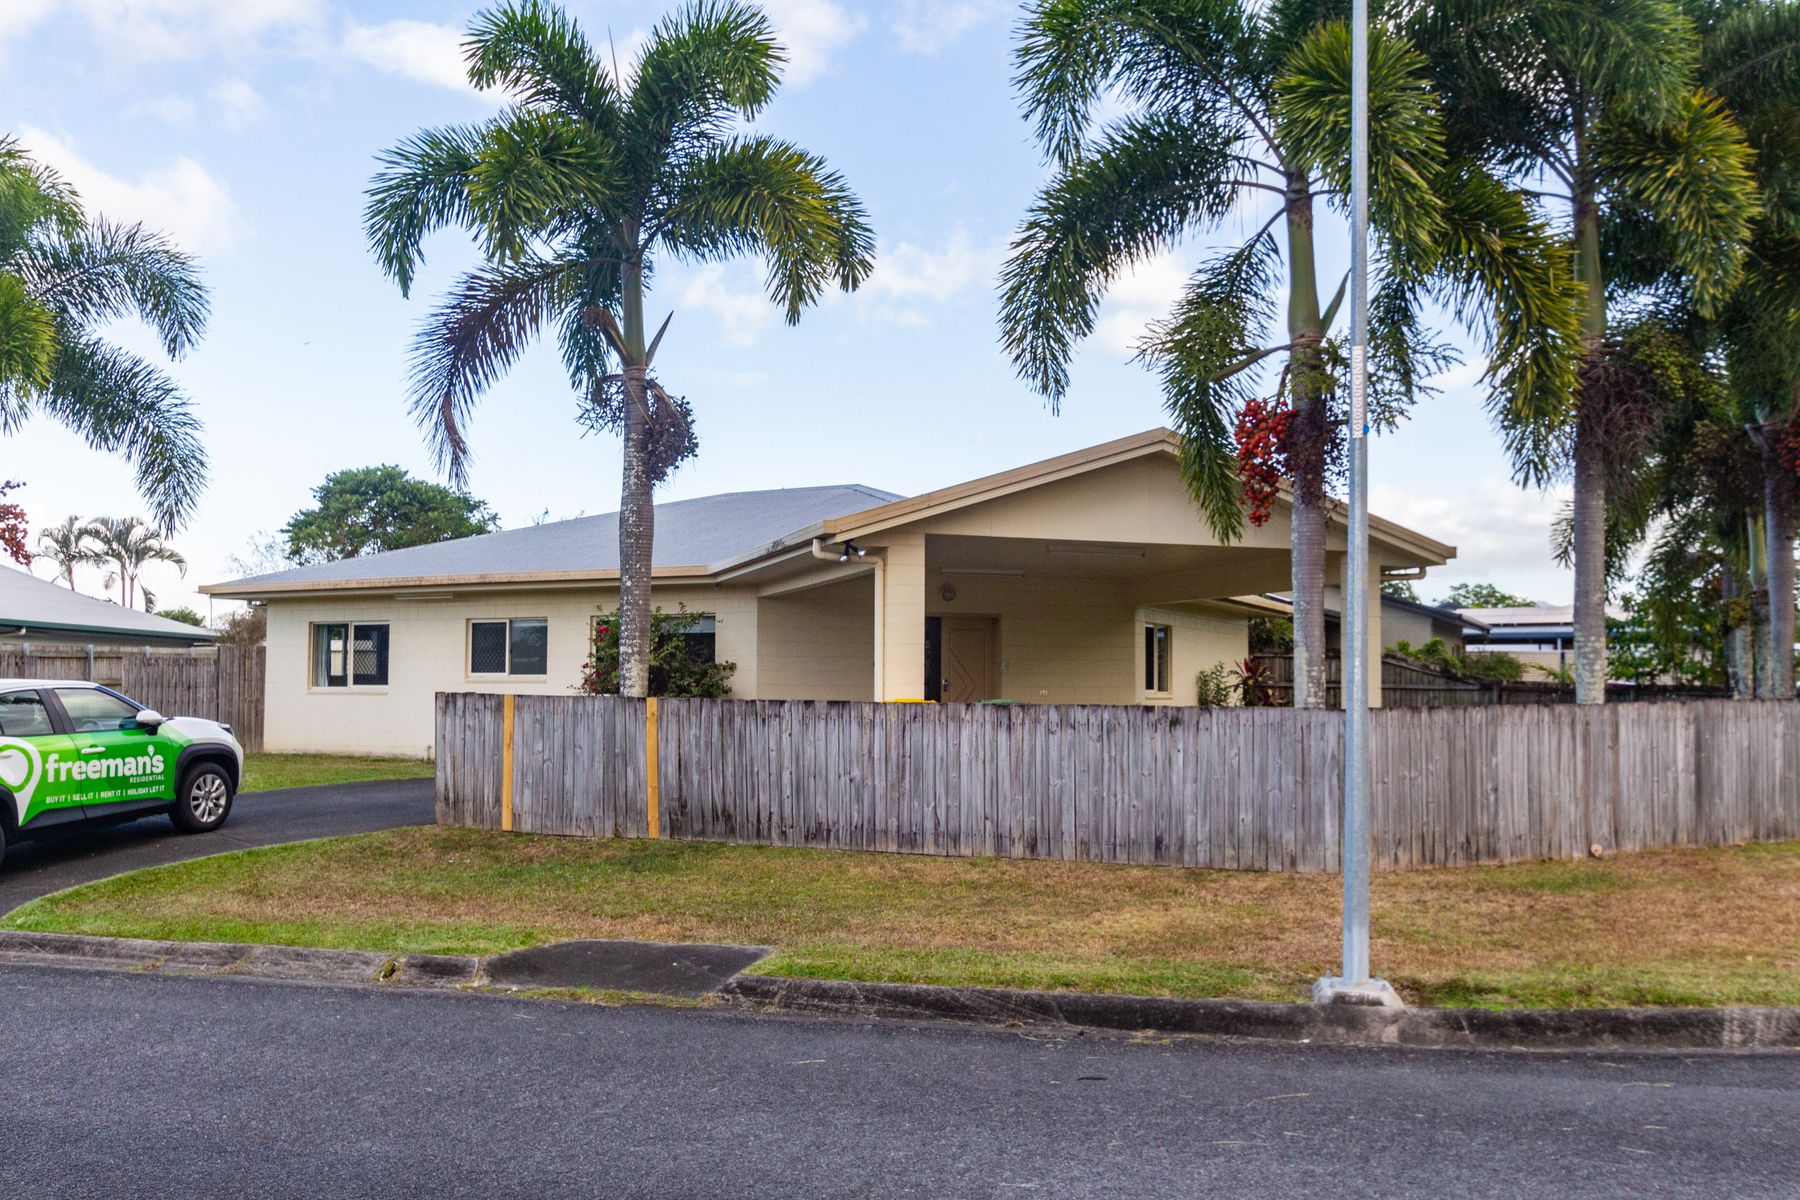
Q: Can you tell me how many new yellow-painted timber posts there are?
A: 2